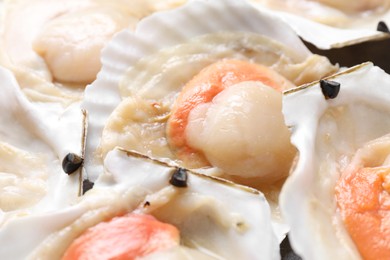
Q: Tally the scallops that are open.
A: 6